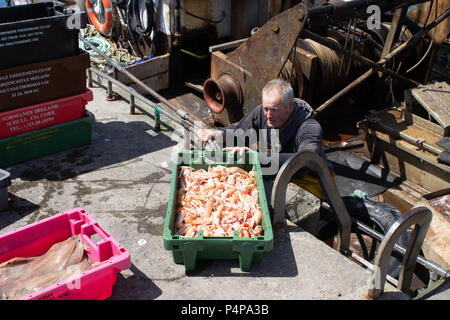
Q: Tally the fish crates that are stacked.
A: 4